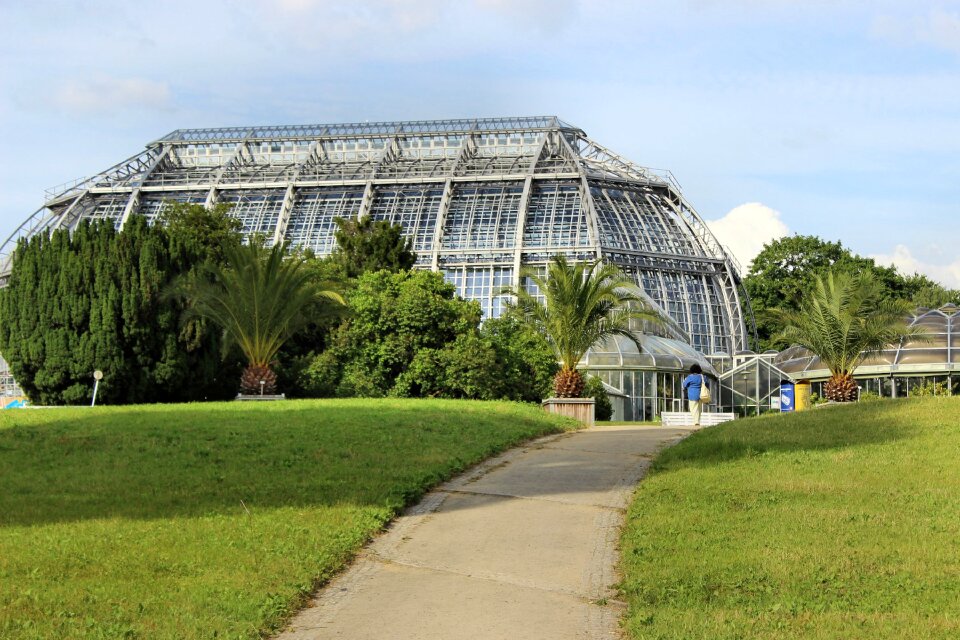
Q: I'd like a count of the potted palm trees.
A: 3